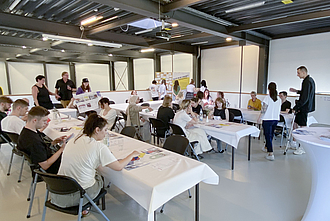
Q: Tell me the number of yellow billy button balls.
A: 0